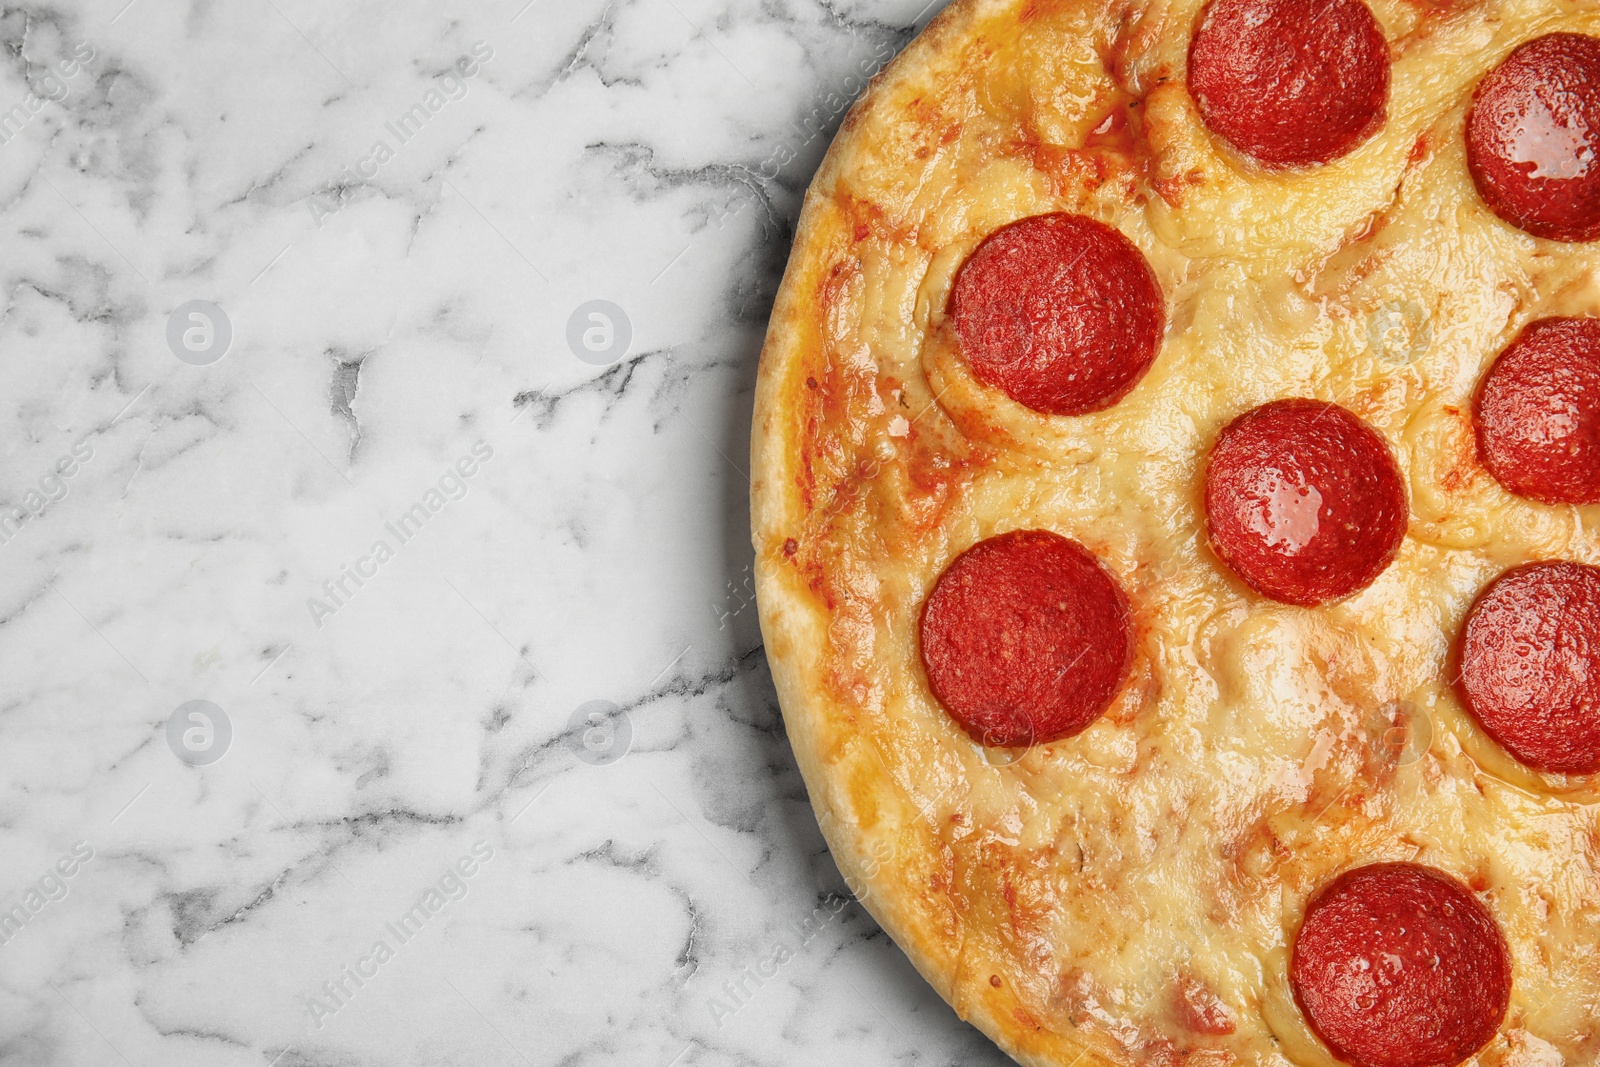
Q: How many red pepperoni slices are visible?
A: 8